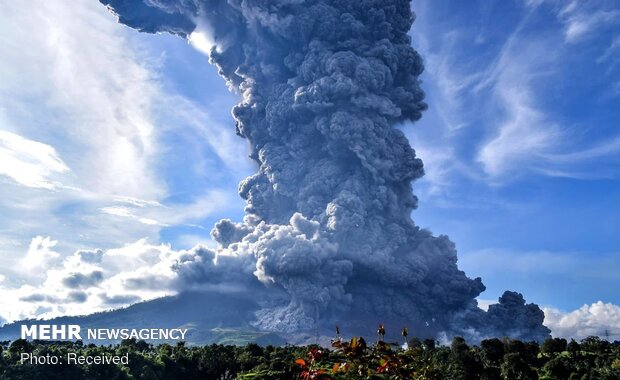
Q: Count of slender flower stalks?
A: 3